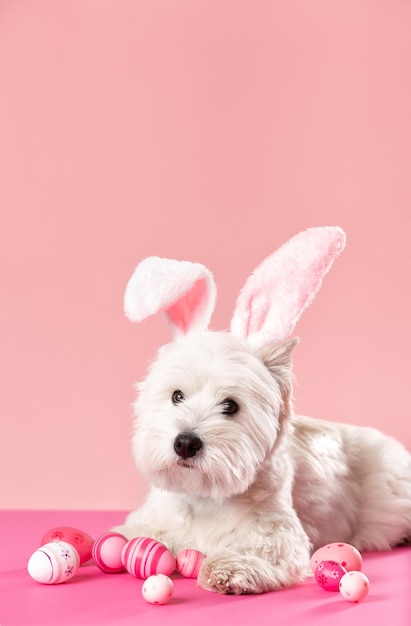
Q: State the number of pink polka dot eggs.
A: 3